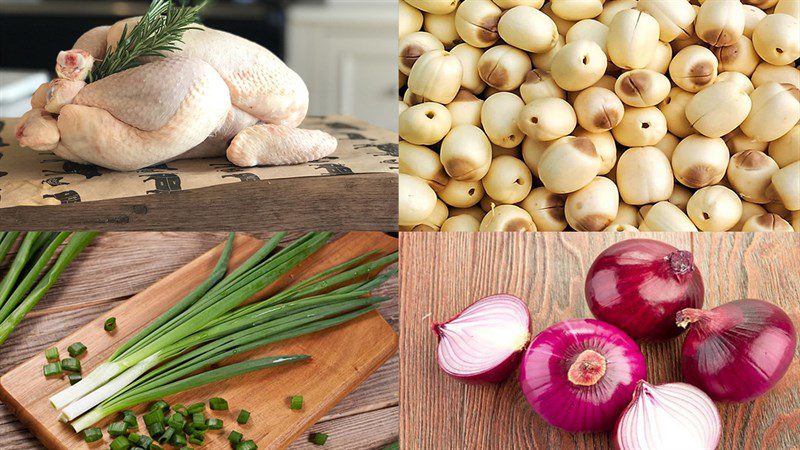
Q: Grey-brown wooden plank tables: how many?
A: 1